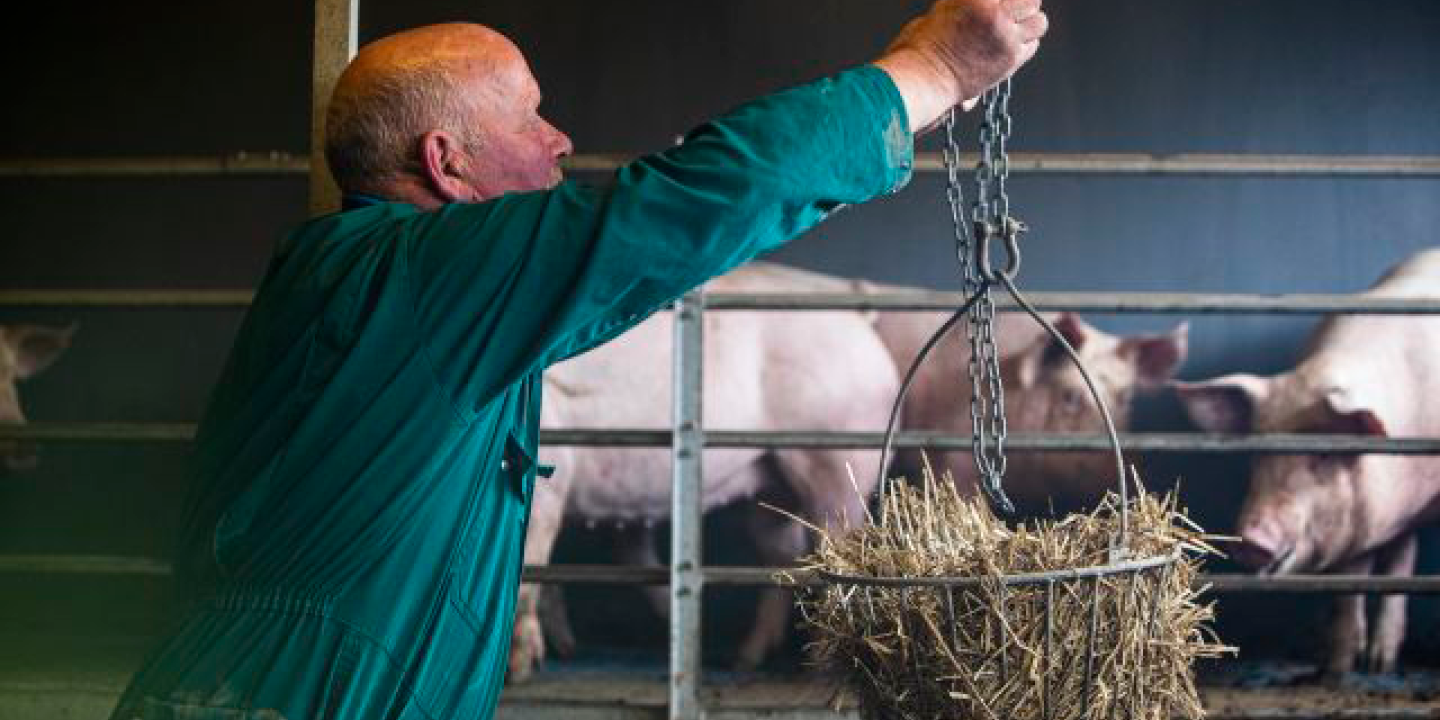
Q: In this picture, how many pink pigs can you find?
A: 4